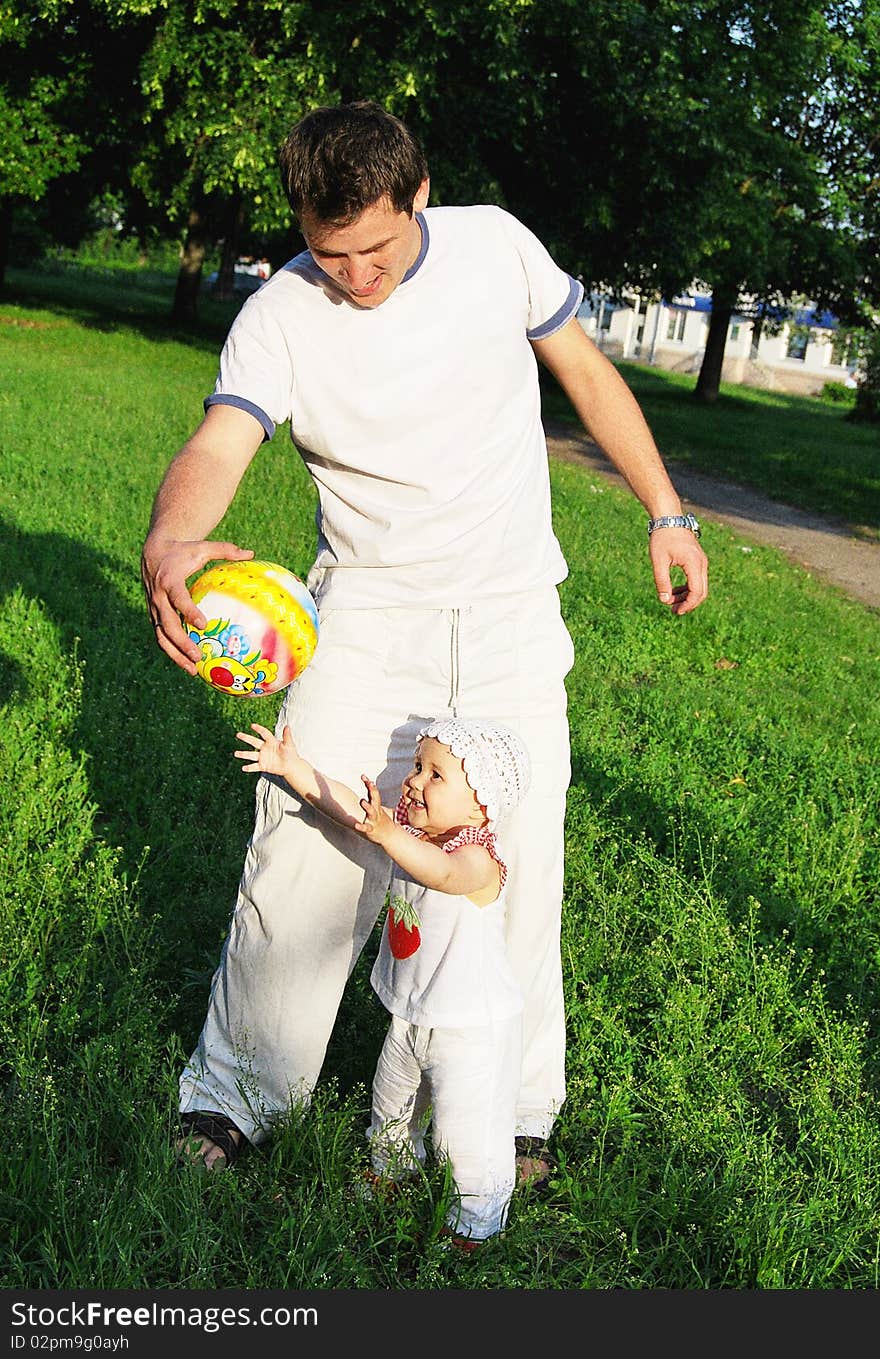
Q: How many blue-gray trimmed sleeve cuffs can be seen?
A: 2